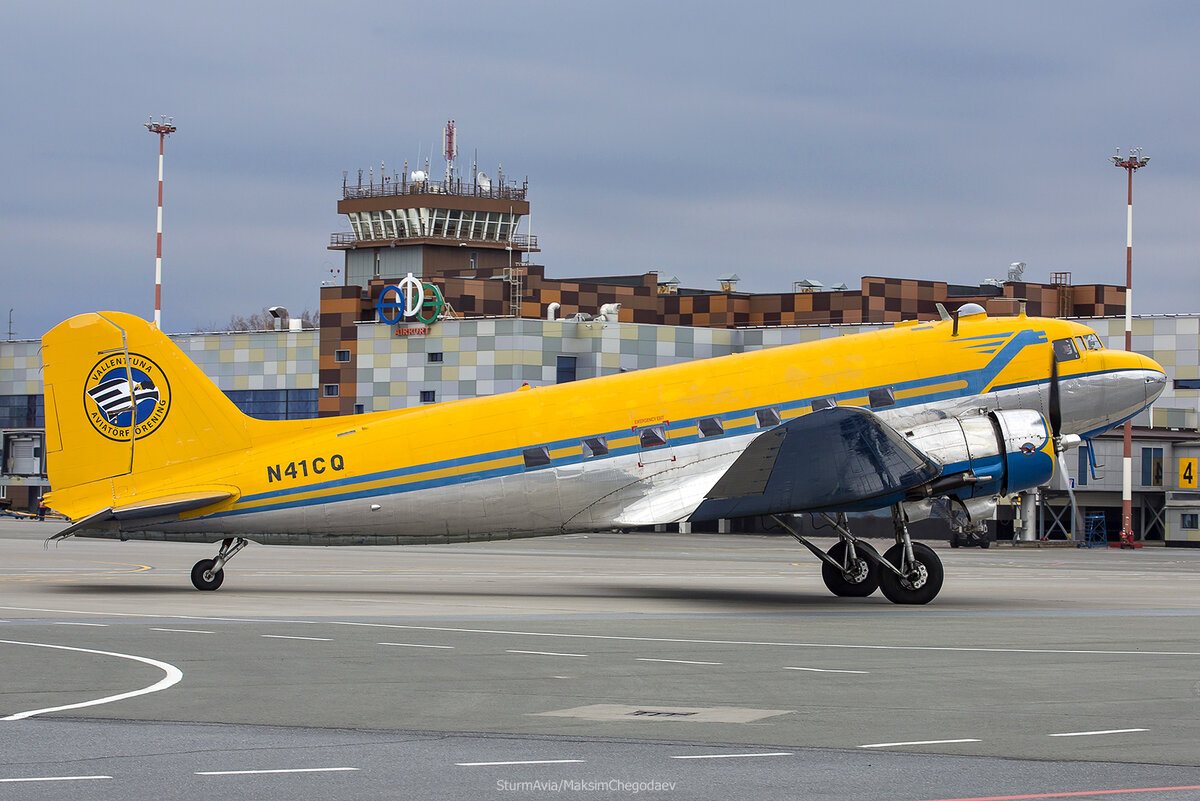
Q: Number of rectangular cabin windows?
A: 7